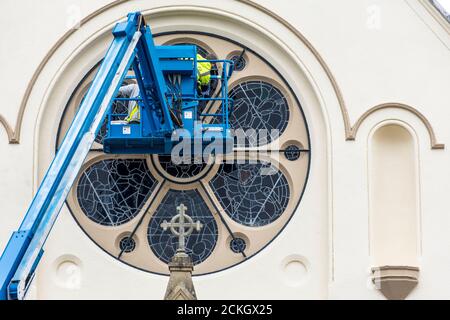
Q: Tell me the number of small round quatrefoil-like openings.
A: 4